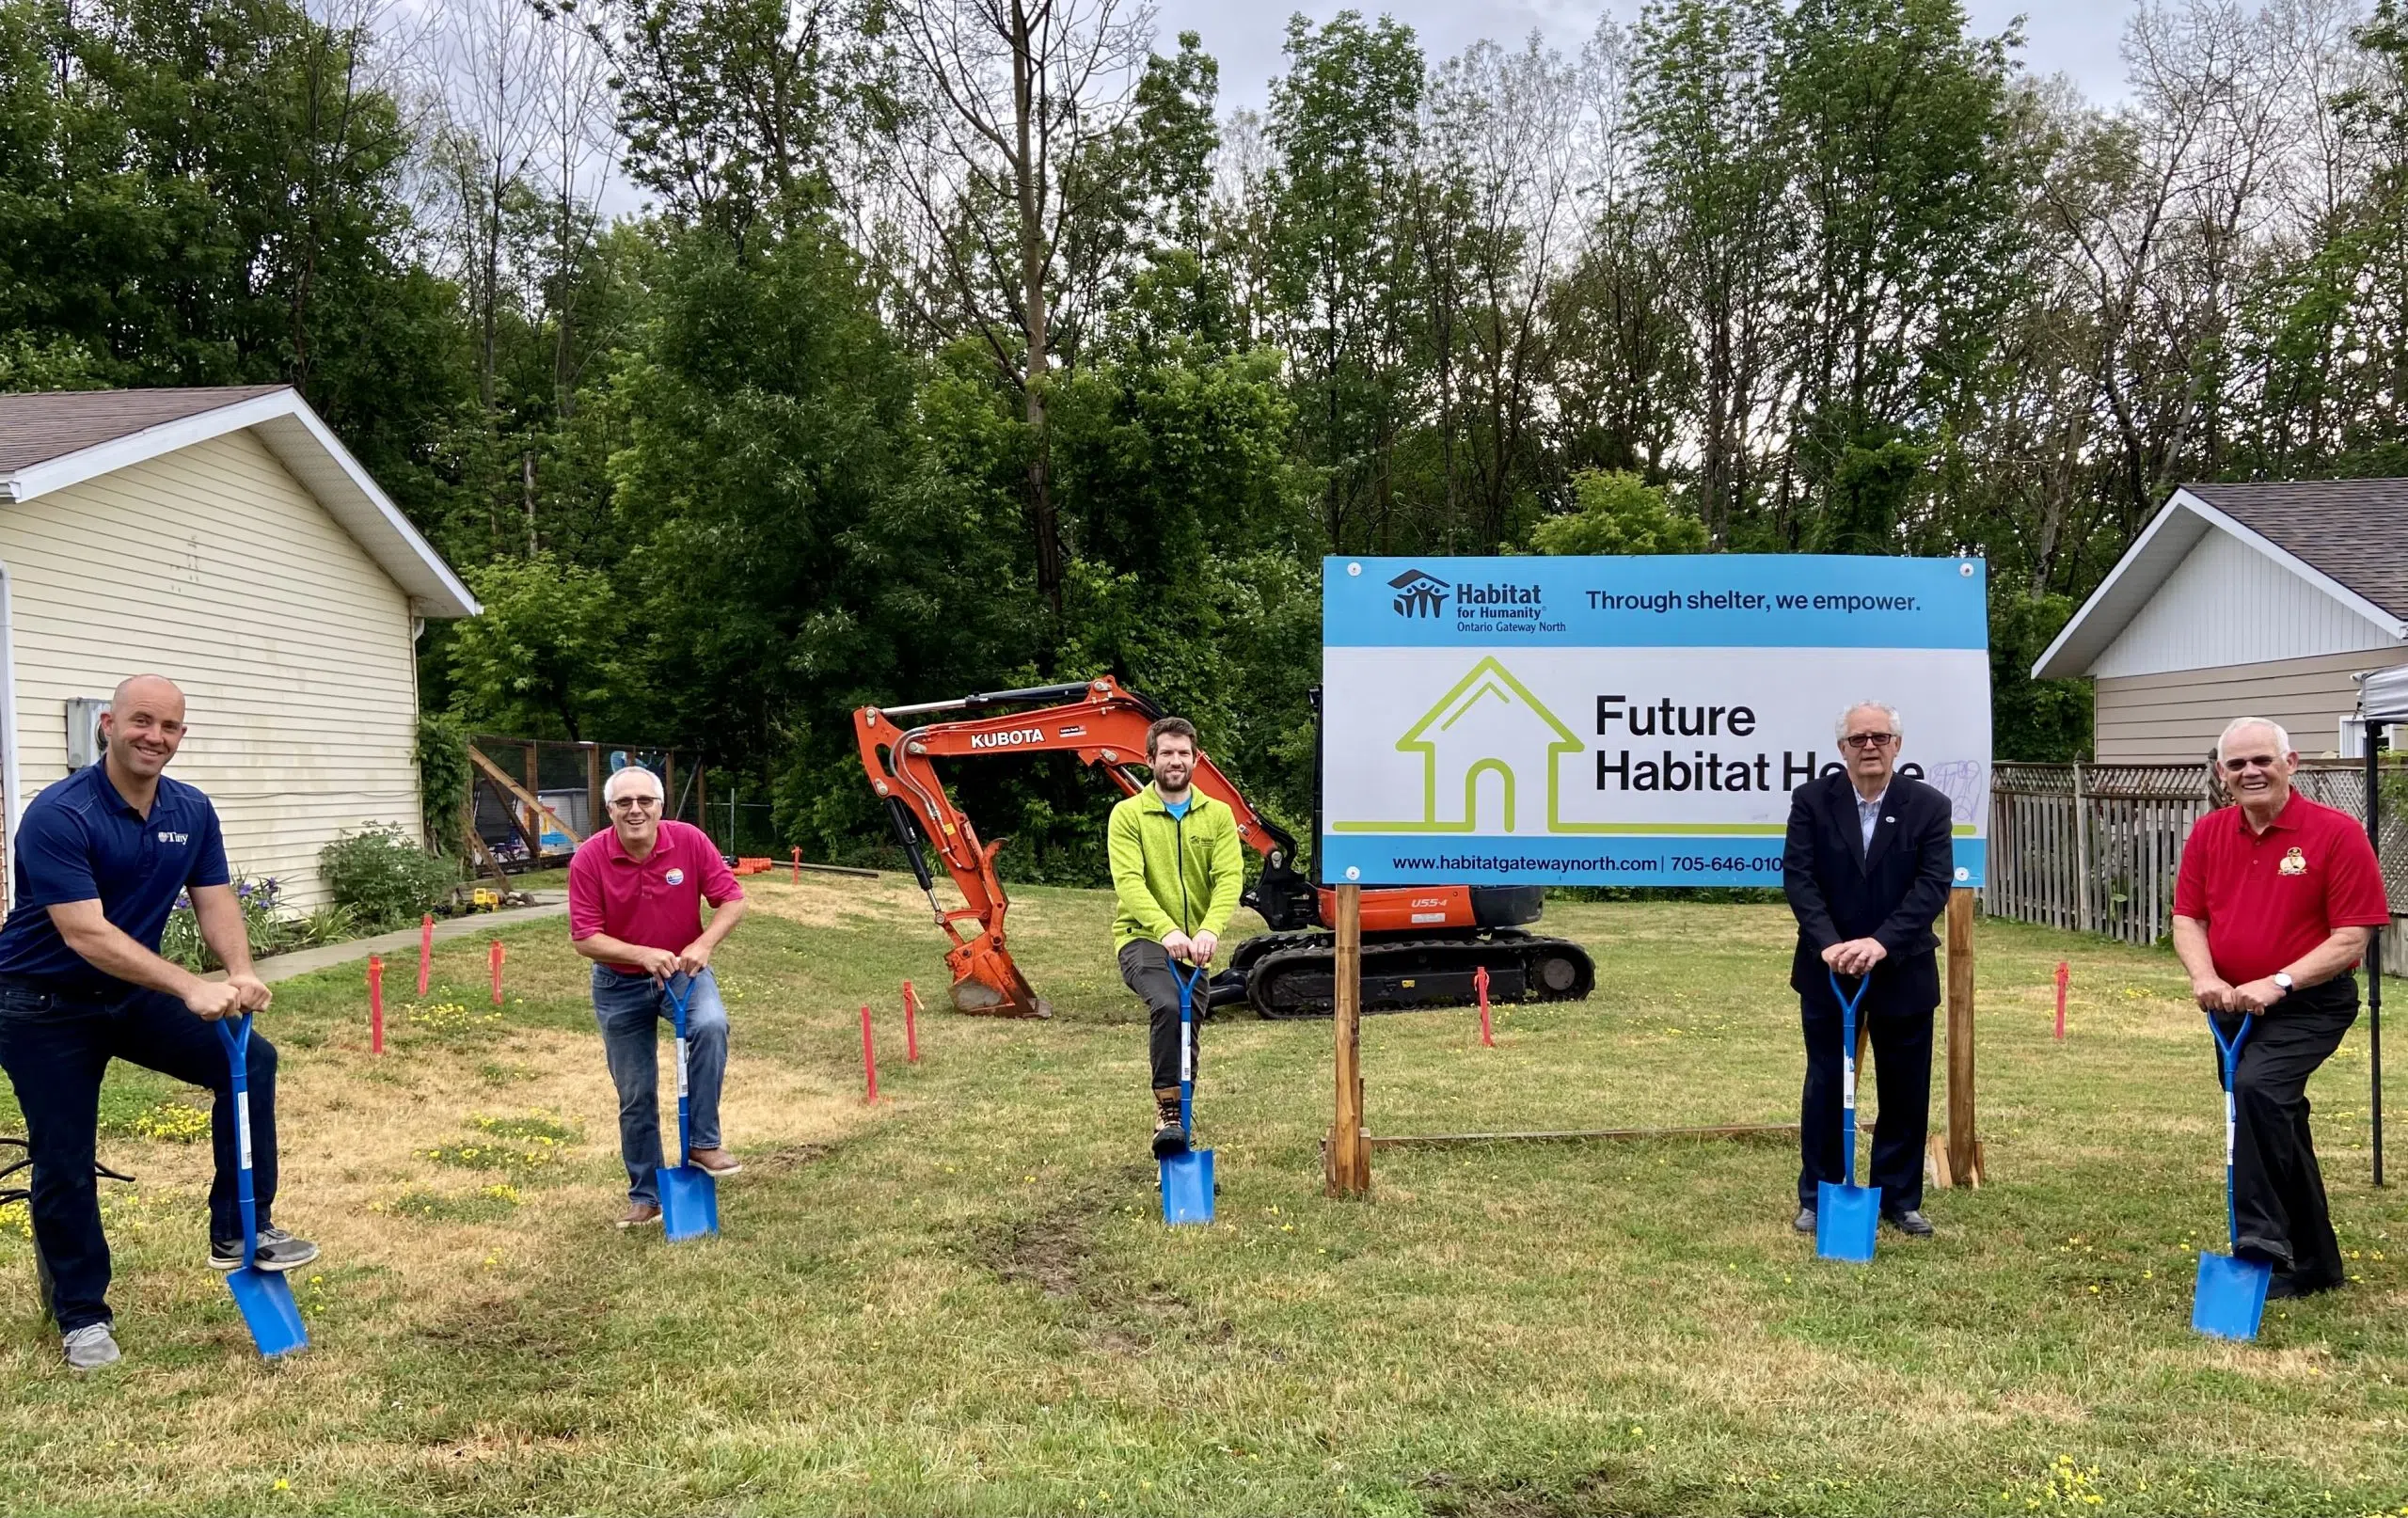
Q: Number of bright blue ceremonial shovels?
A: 5